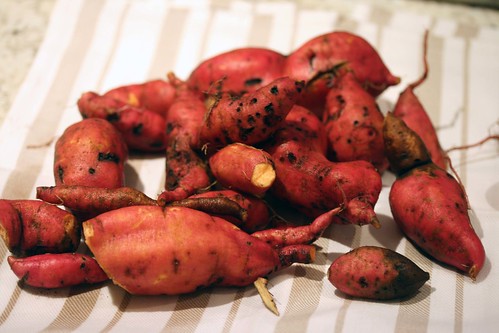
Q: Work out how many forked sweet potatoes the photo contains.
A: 1